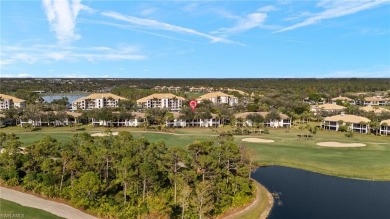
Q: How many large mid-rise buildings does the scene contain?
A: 4